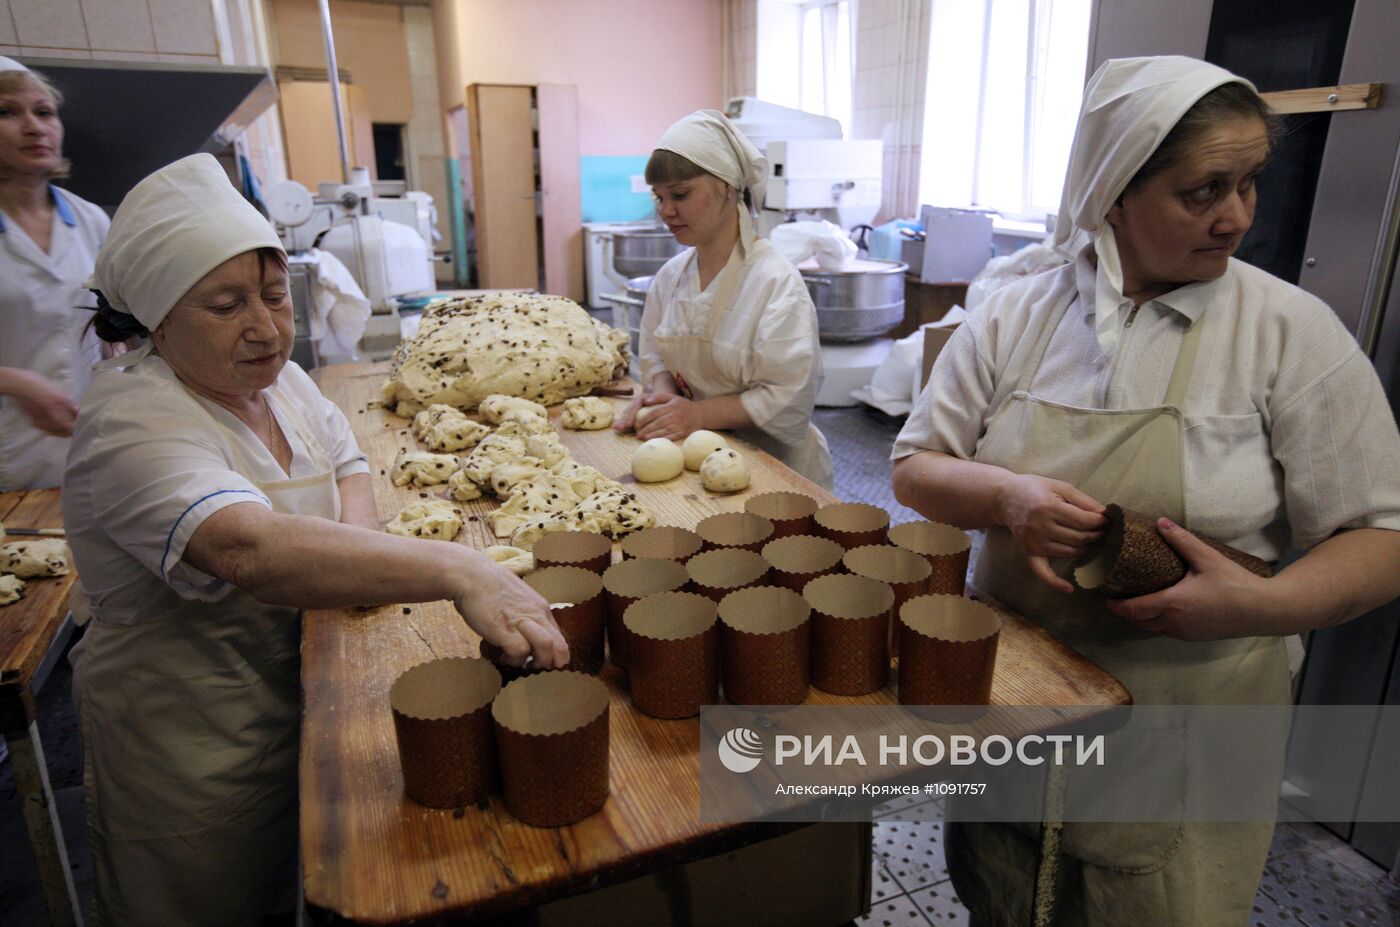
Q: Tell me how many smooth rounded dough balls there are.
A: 3